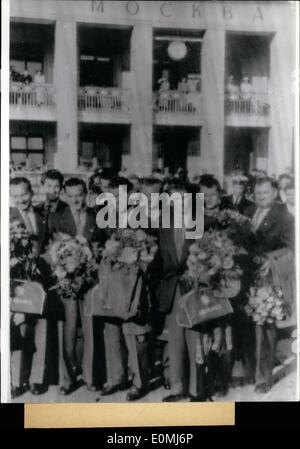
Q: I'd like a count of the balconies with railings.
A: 4